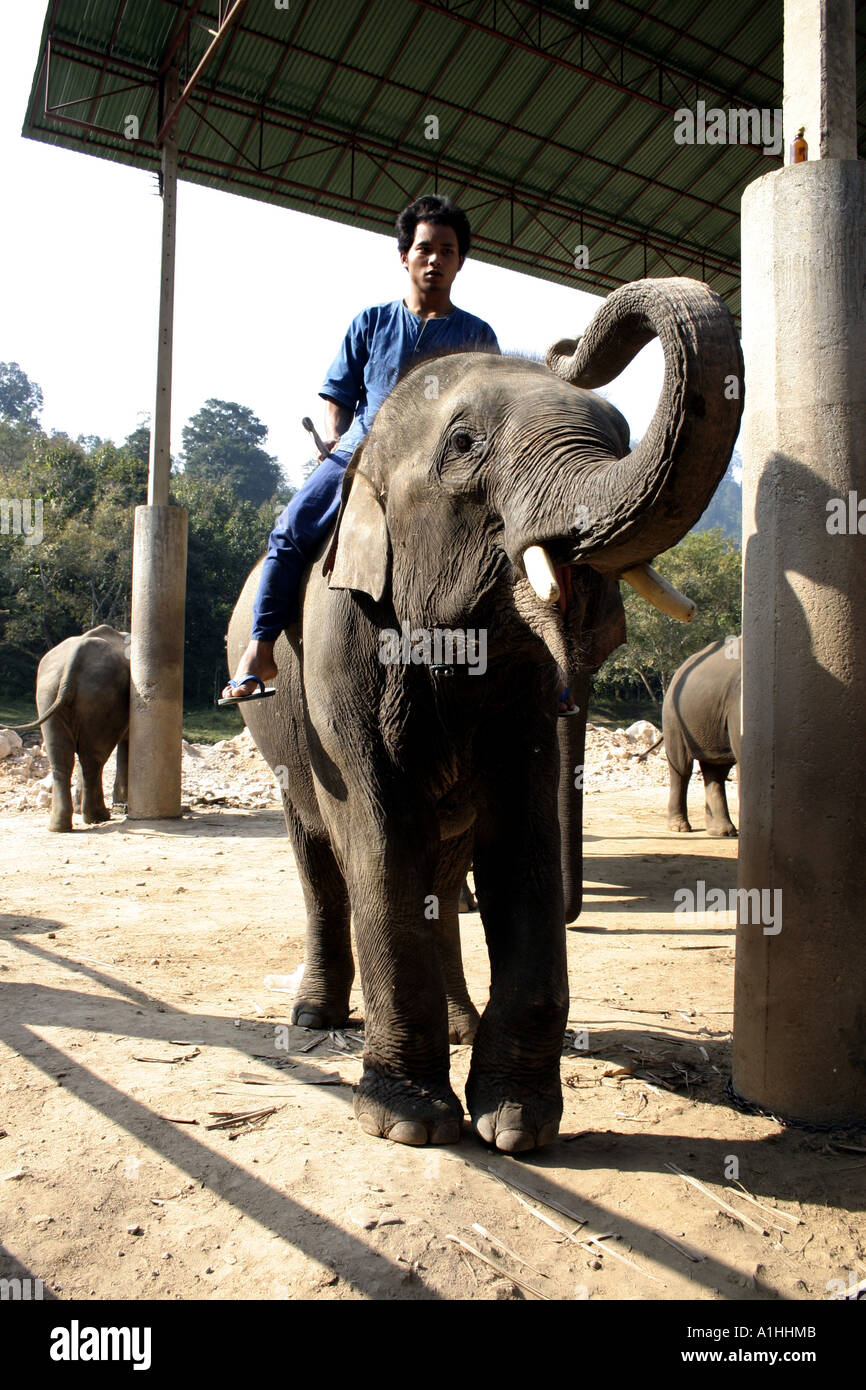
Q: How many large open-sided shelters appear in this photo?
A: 1